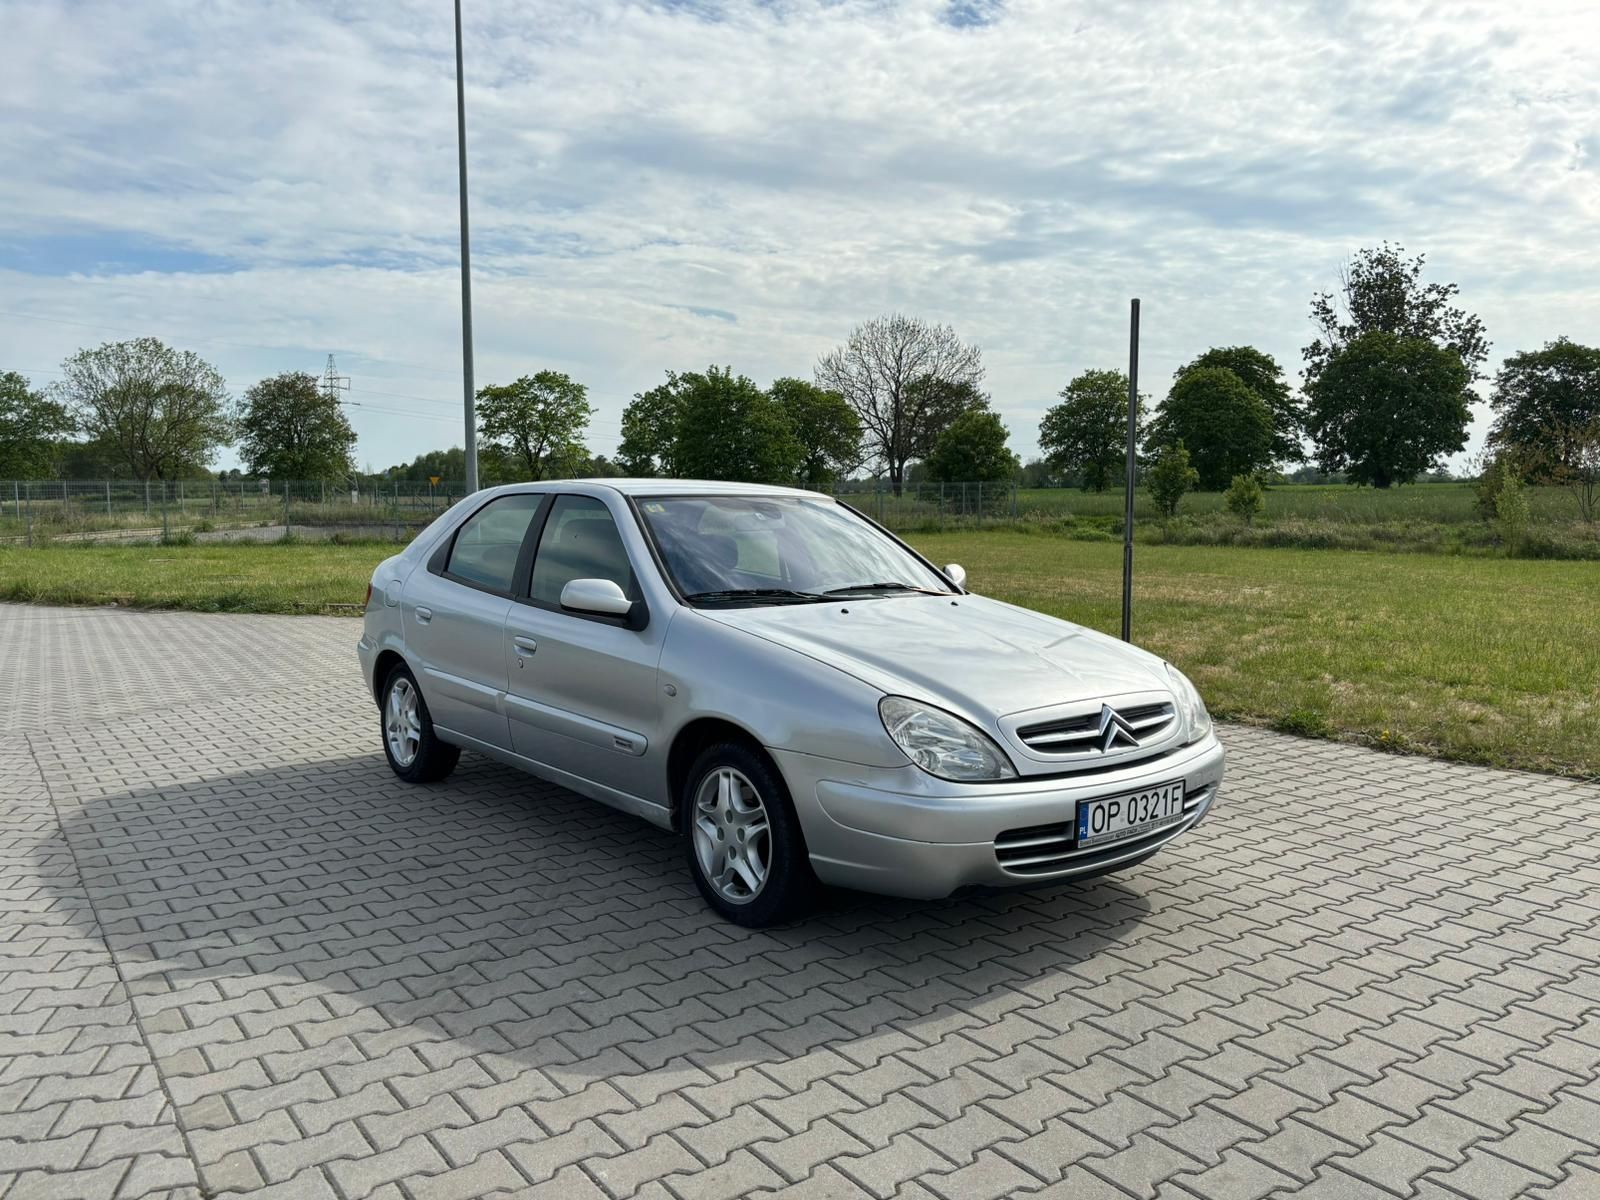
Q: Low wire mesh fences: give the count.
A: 1